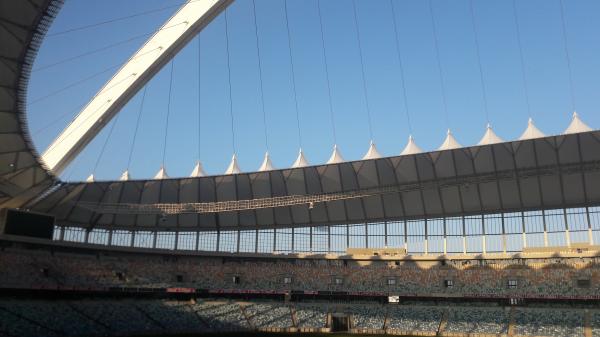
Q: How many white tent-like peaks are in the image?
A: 14